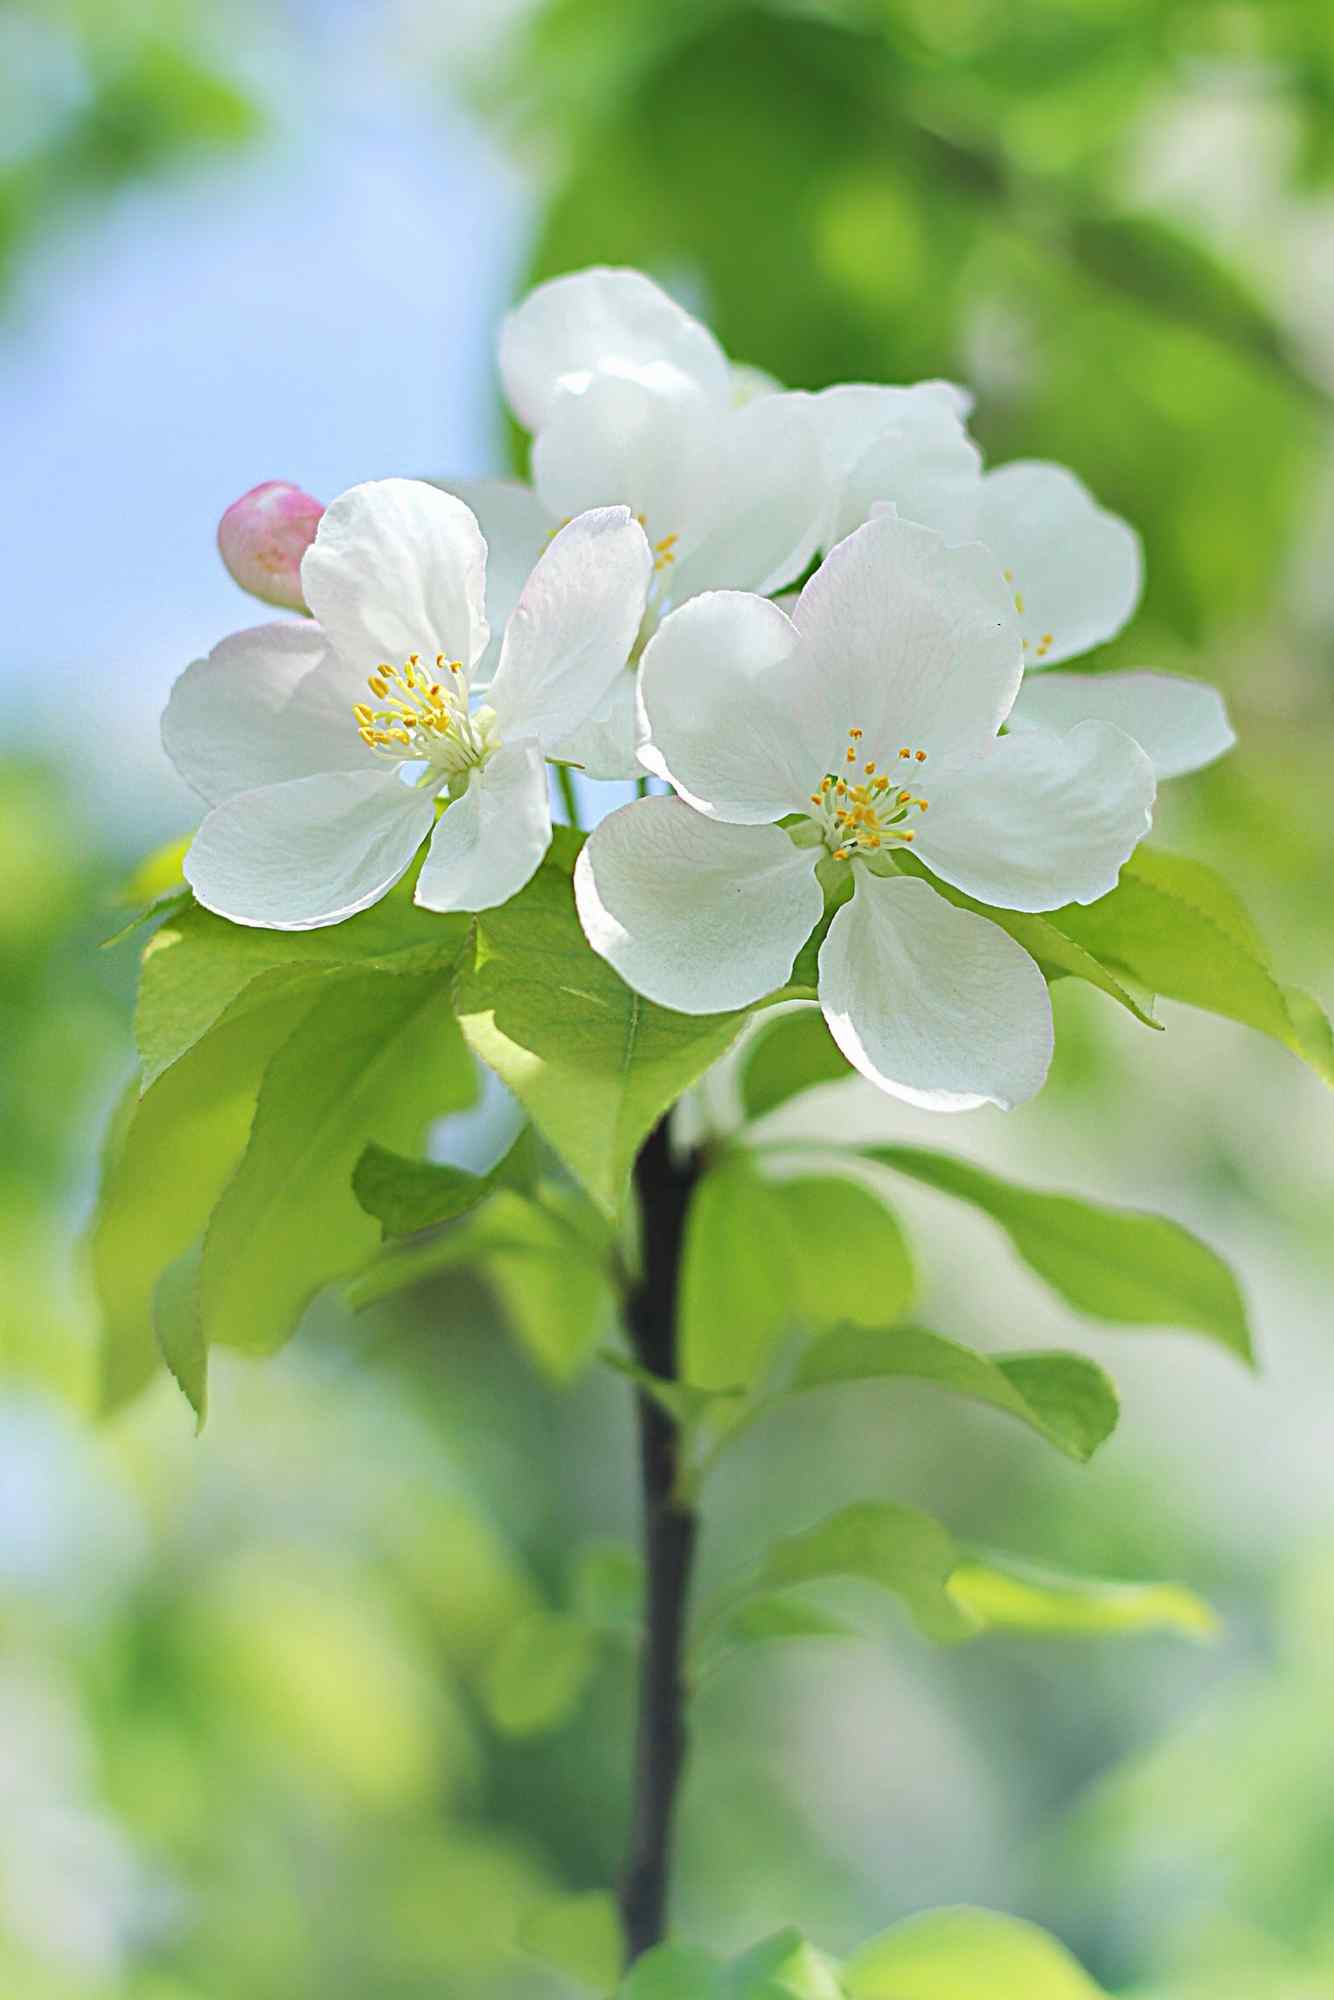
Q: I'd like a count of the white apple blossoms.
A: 4